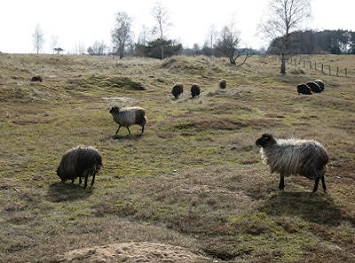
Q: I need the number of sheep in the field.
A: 10